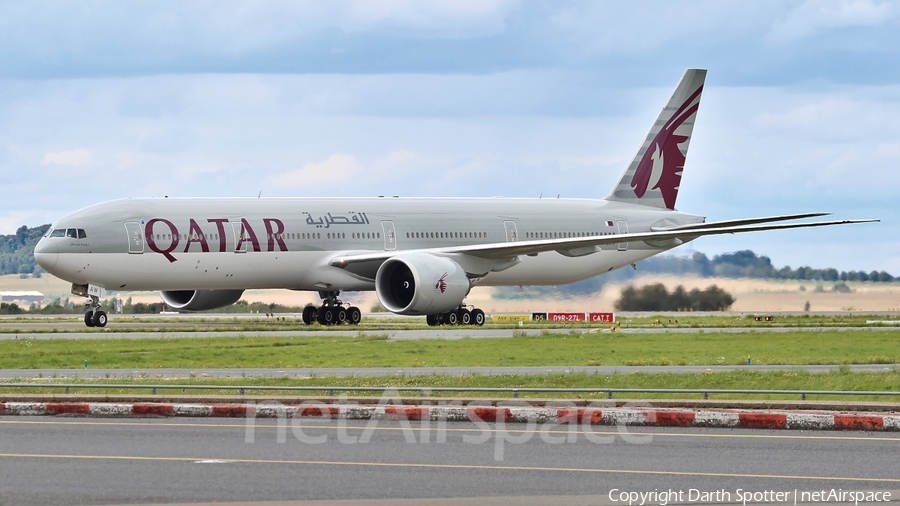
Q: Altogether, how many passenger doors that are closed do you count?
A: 5